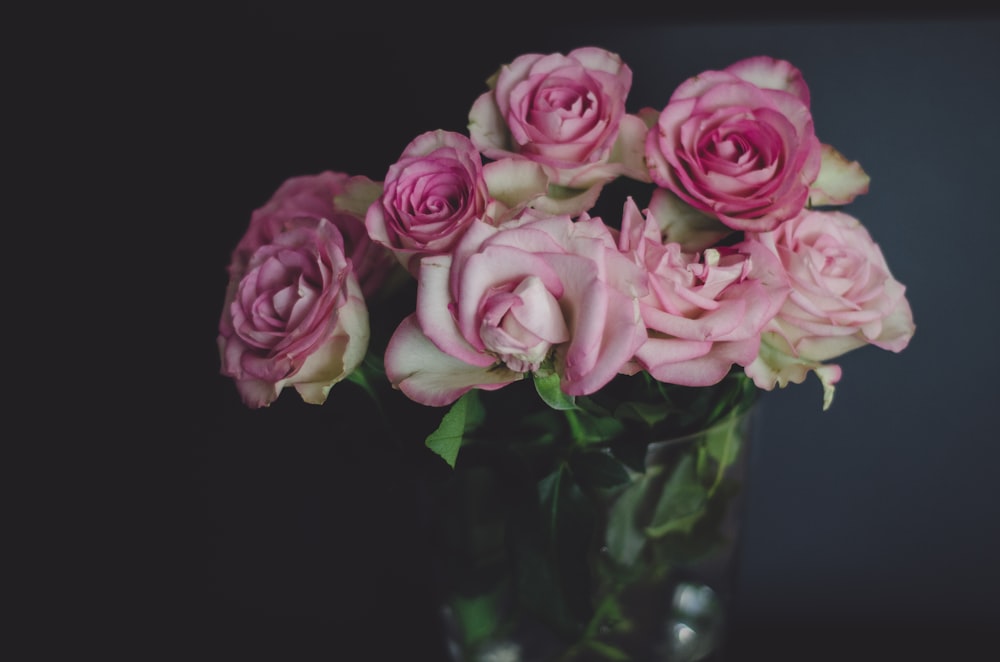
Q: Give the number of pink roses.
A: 8